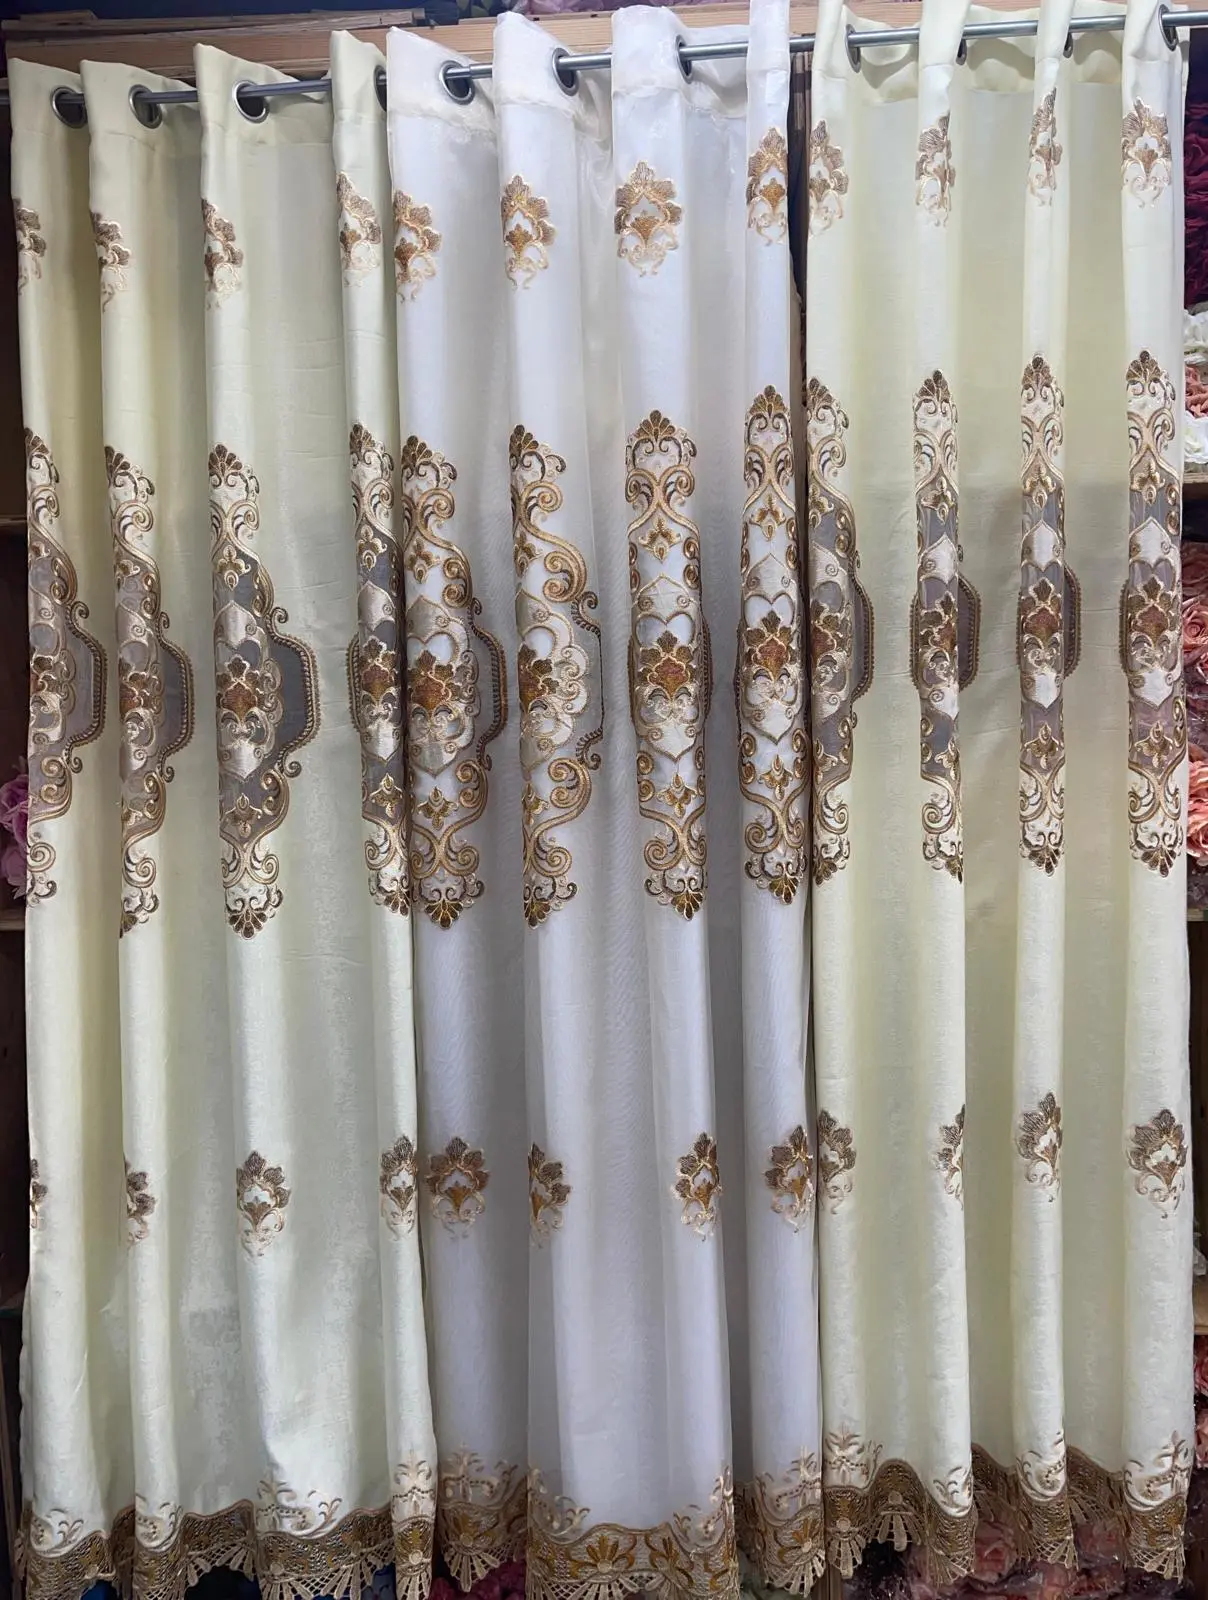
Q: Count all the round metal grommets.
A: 11